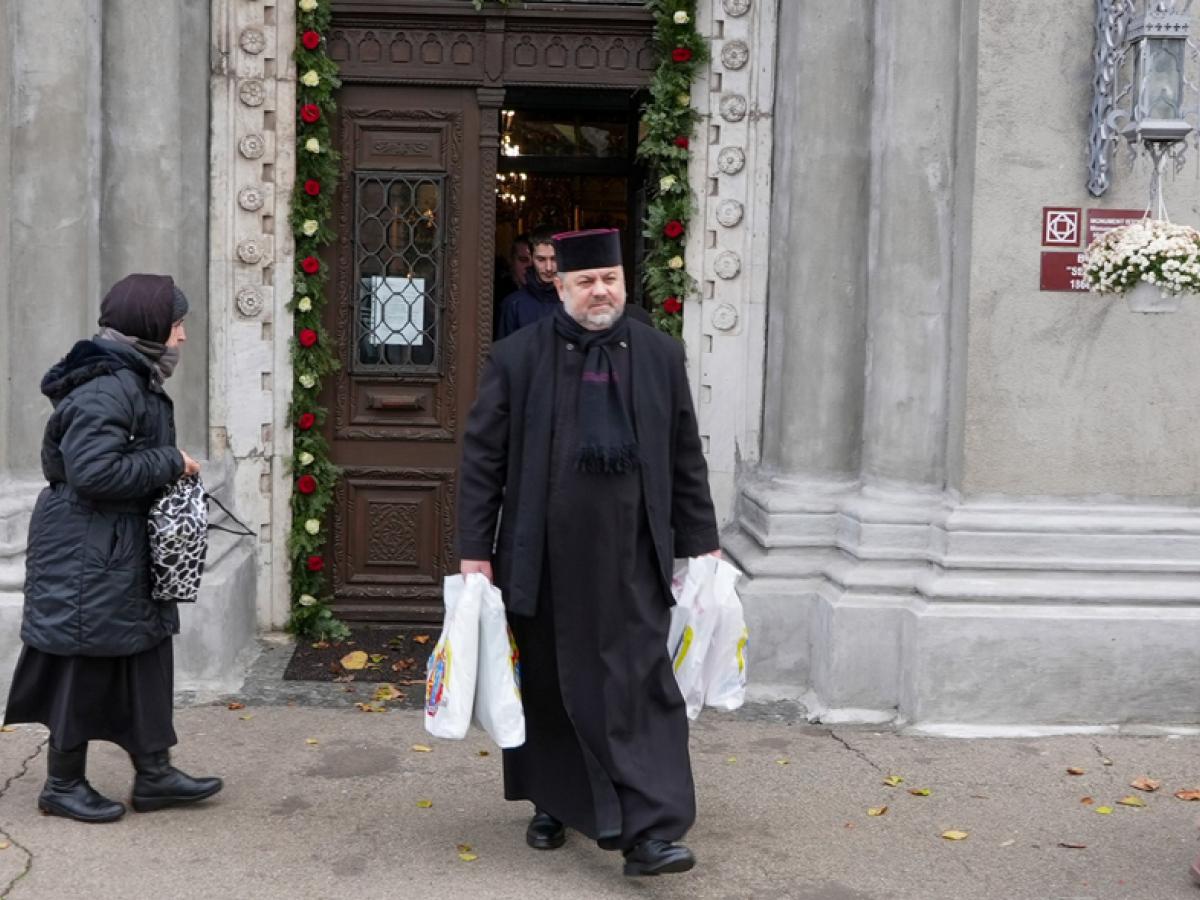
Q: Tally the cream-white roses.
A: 13